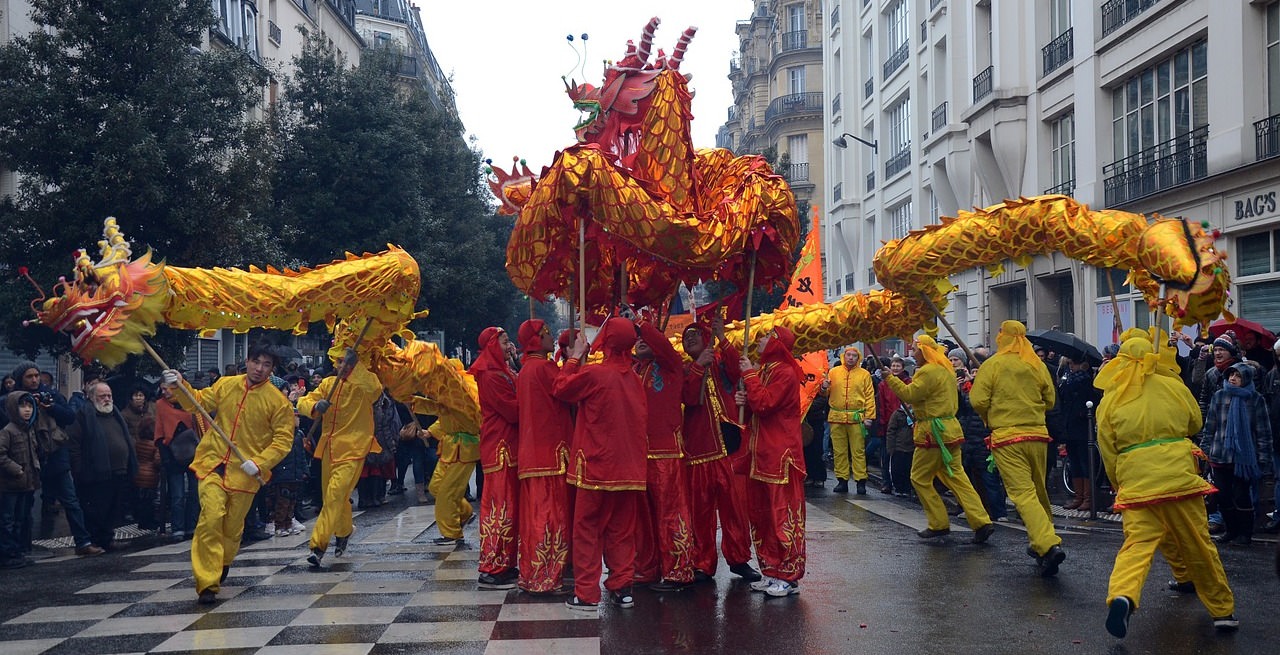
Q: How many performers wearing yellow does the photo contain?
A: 8